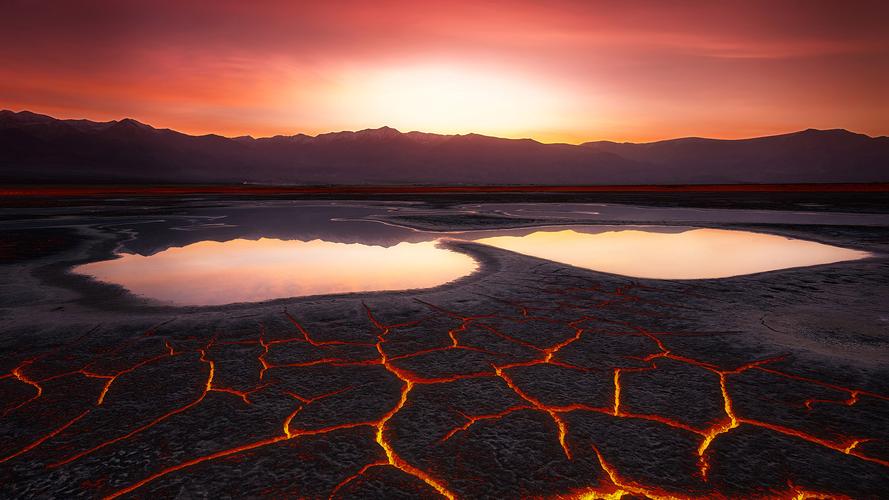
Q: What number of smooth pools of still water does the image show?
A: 2